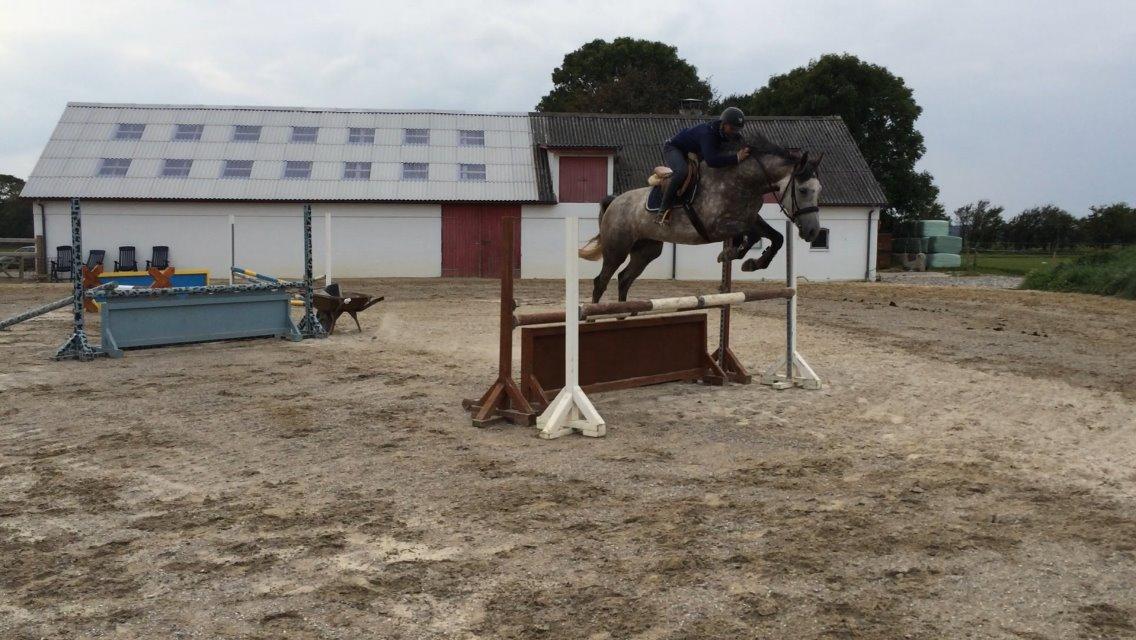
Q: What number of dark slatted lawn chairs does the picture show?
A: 4